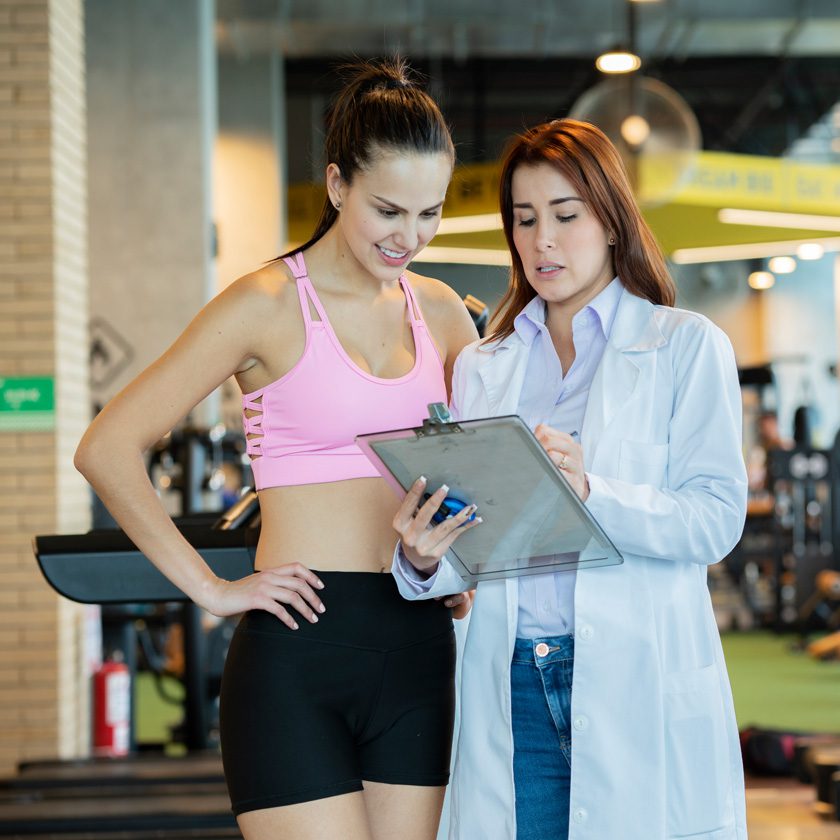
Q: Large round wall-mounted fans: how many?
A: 0